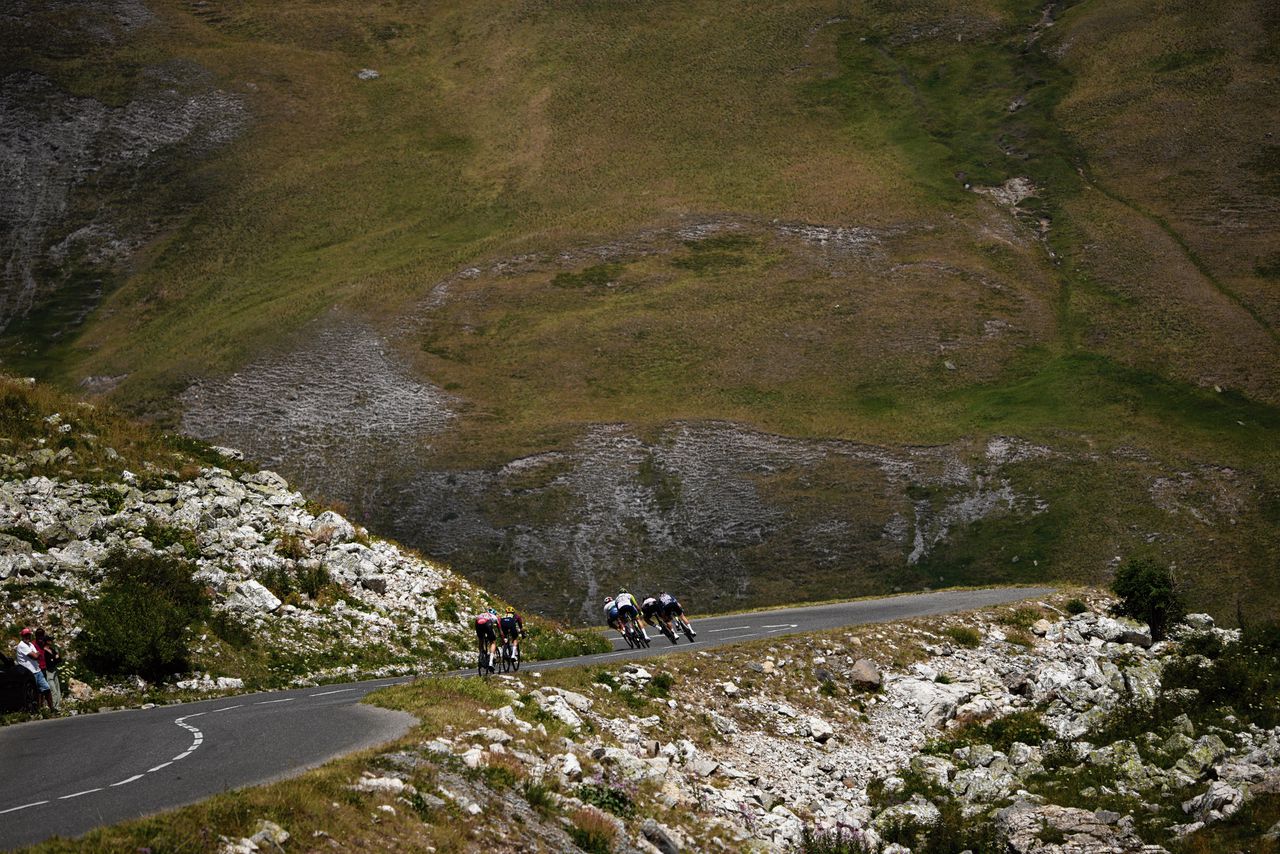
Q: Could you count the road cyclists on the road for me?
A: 6